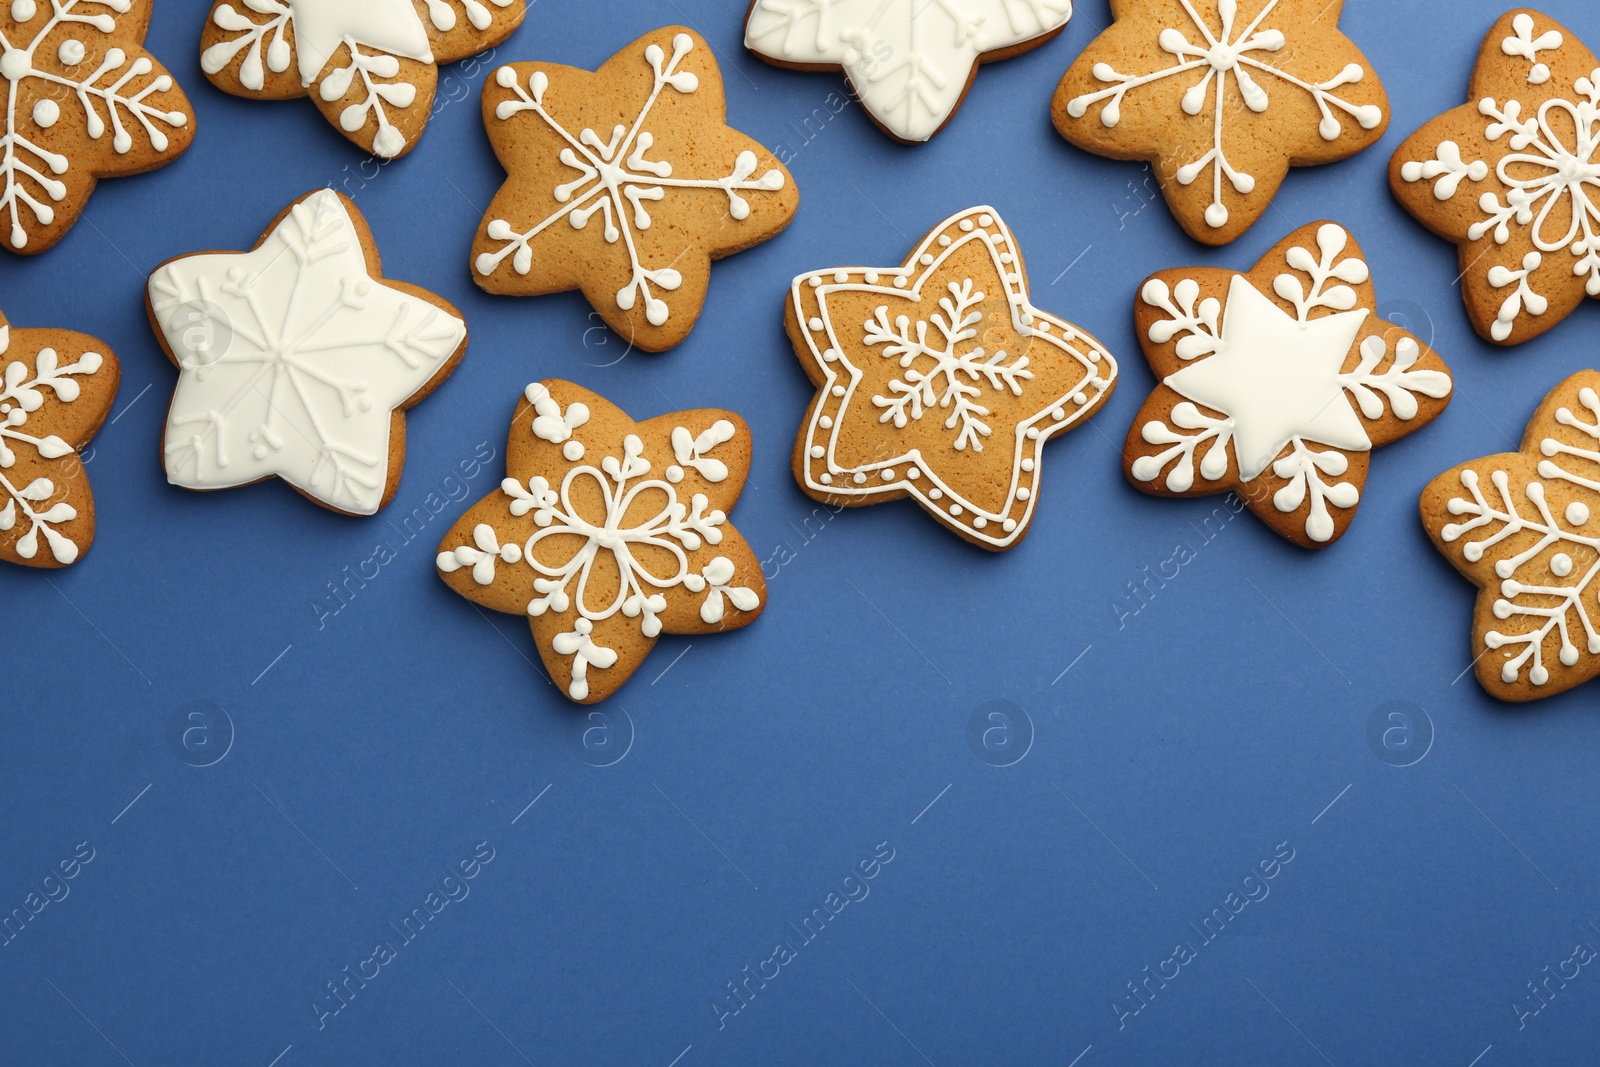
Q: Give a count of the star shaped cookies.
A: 12